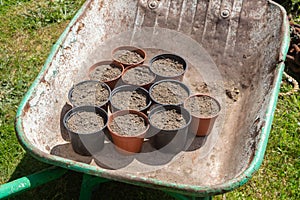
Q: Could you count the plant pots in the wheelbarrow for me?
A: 11